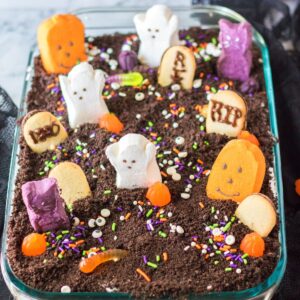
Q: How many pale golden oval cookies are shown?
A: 5